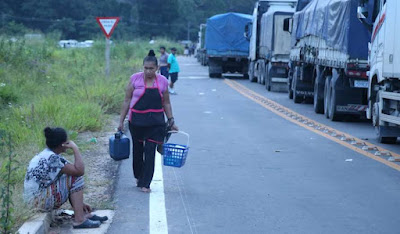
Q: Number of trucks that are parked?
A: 5